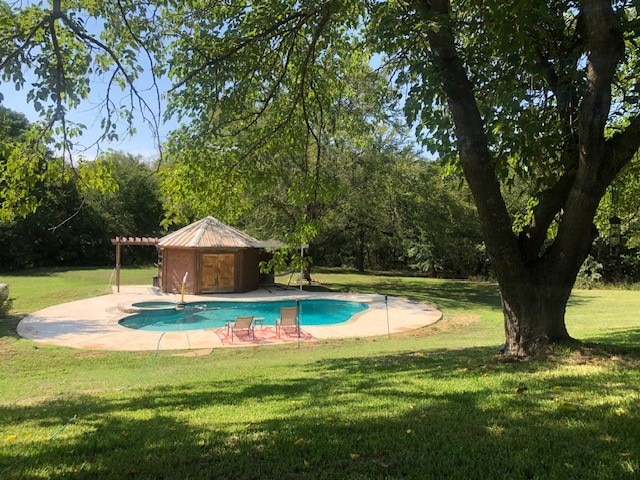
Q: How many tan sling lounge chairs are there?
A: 2